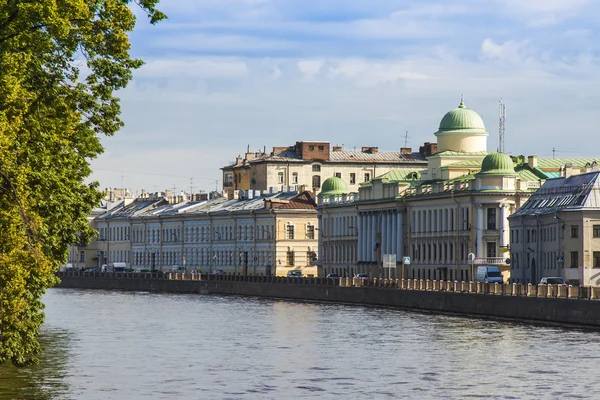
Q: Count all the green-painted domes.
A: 3